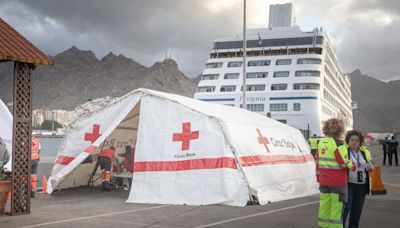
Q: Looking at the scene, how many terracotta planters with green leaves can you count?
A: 1